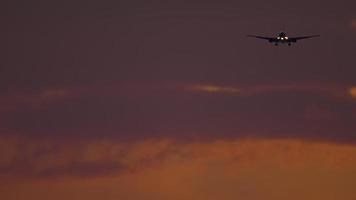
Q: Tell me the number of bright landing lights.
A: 3